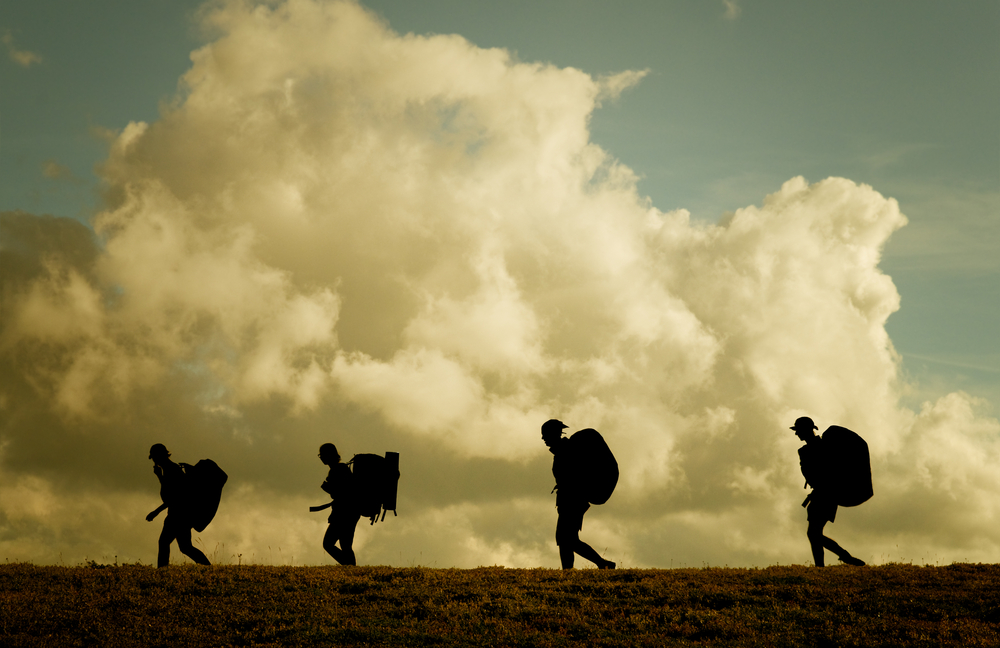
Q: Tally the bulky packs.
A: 4